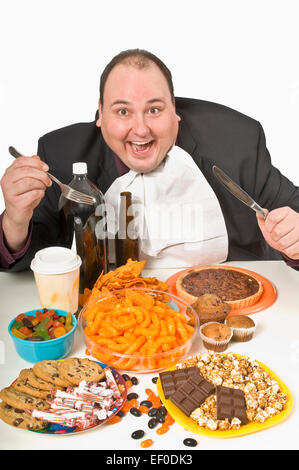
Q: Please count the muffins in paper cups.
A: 2